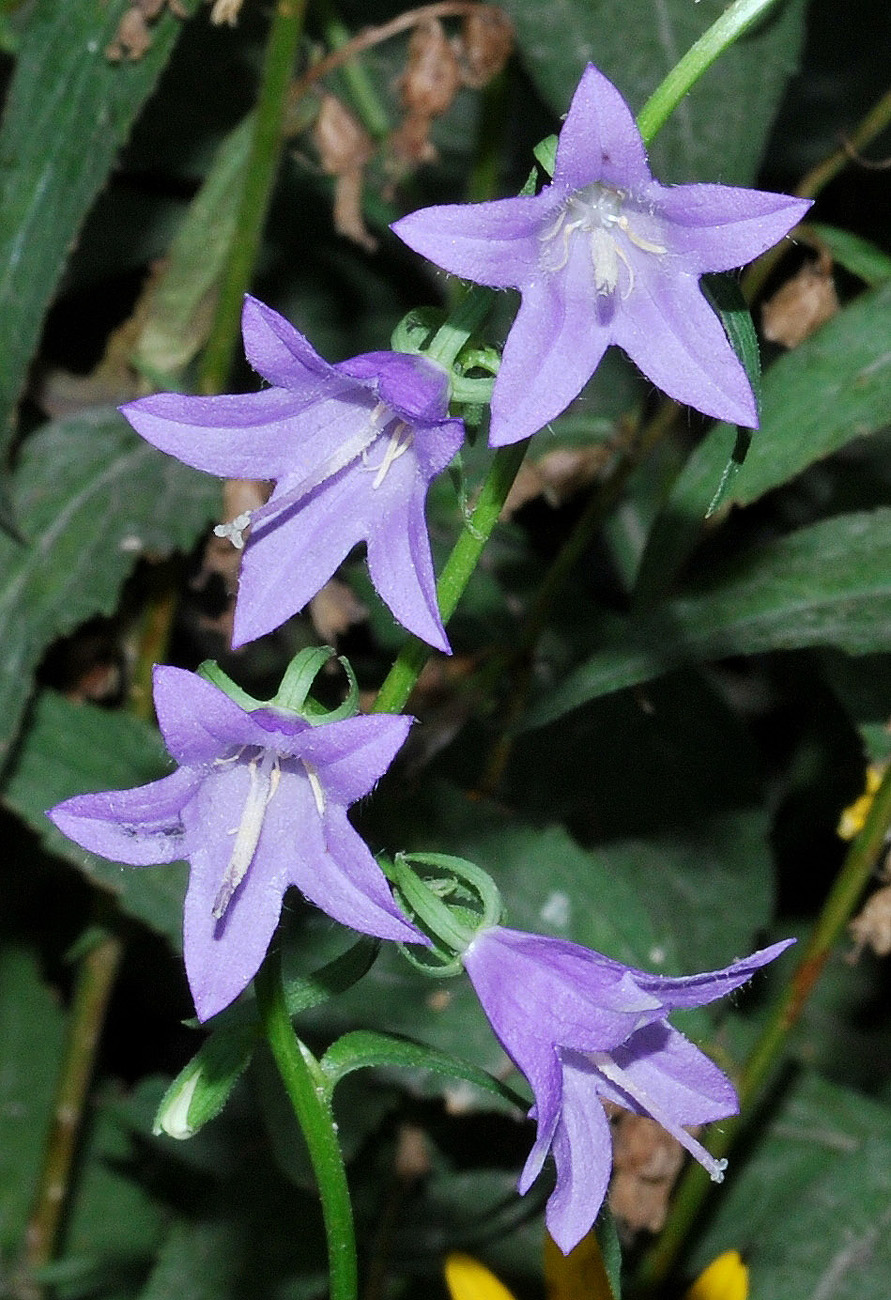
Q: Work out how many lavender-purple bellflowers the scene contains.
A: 4